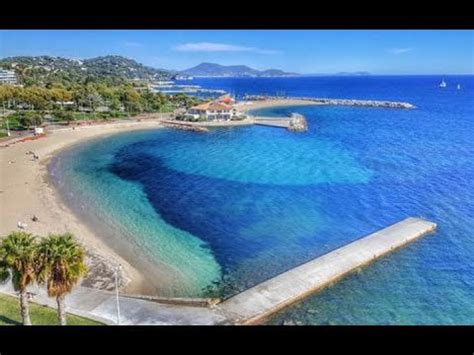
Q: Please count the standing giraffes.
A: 0